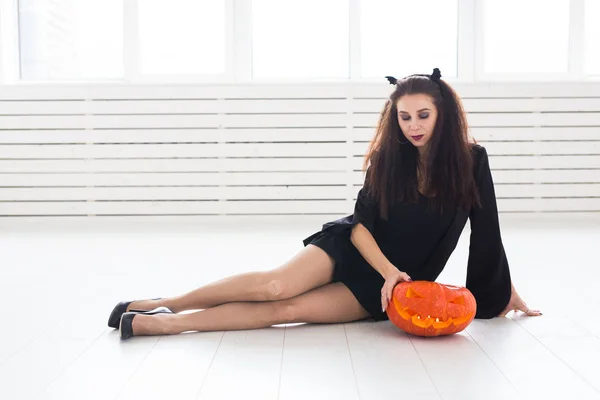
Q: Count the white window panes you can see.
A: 6